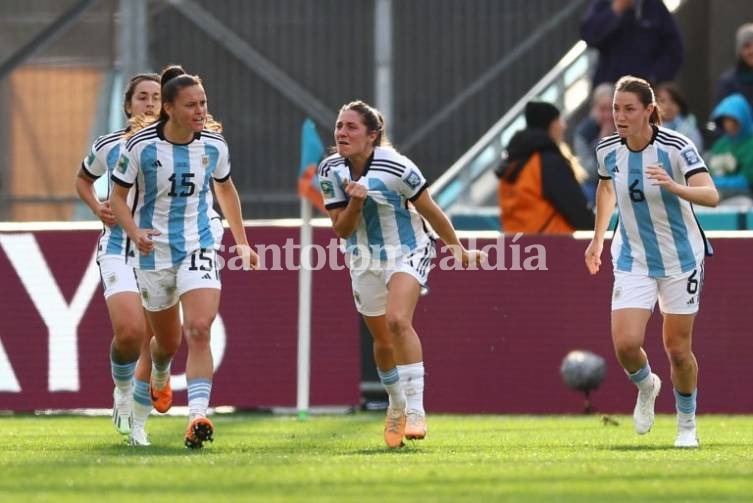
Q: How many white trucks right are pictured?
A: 0